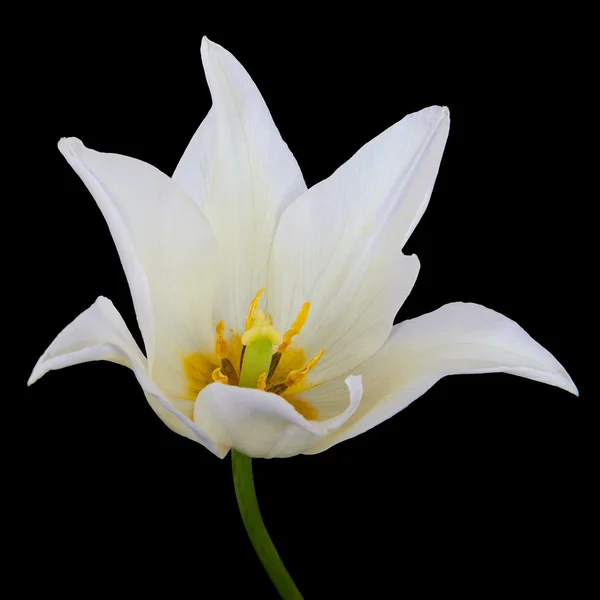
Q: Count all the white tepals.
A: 6